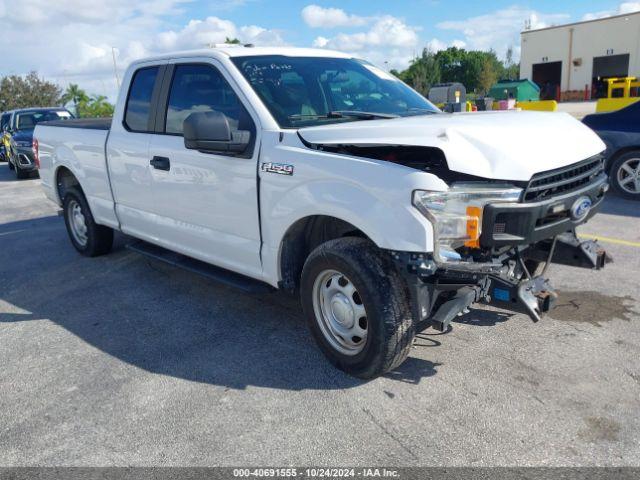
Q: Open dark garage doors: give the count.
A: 2